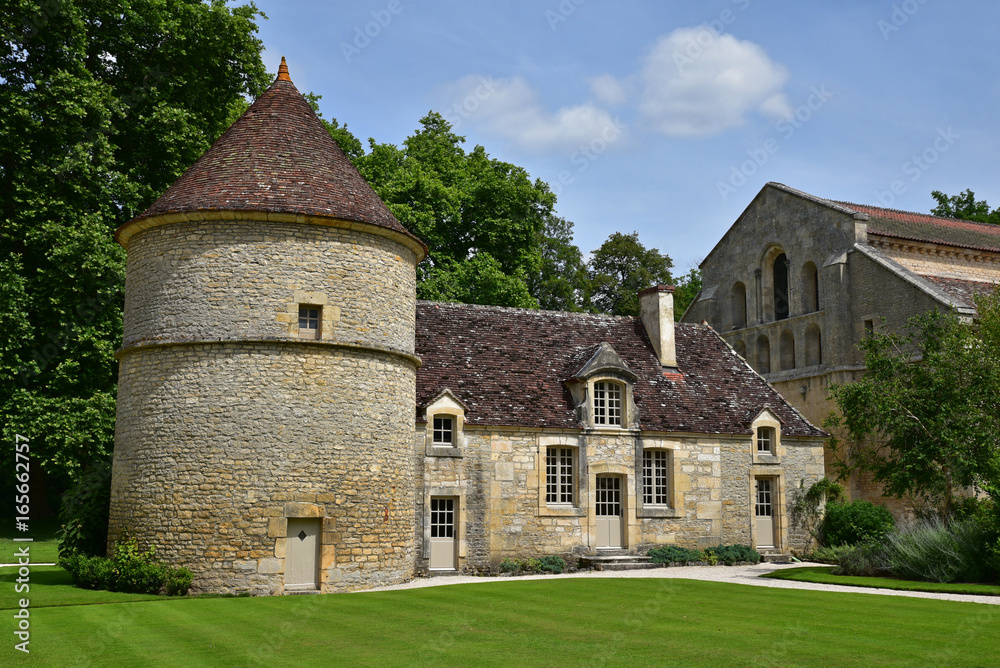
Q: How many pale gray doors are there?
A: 4